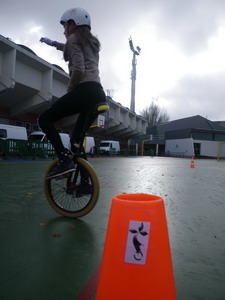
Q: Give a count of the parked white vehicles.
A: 4